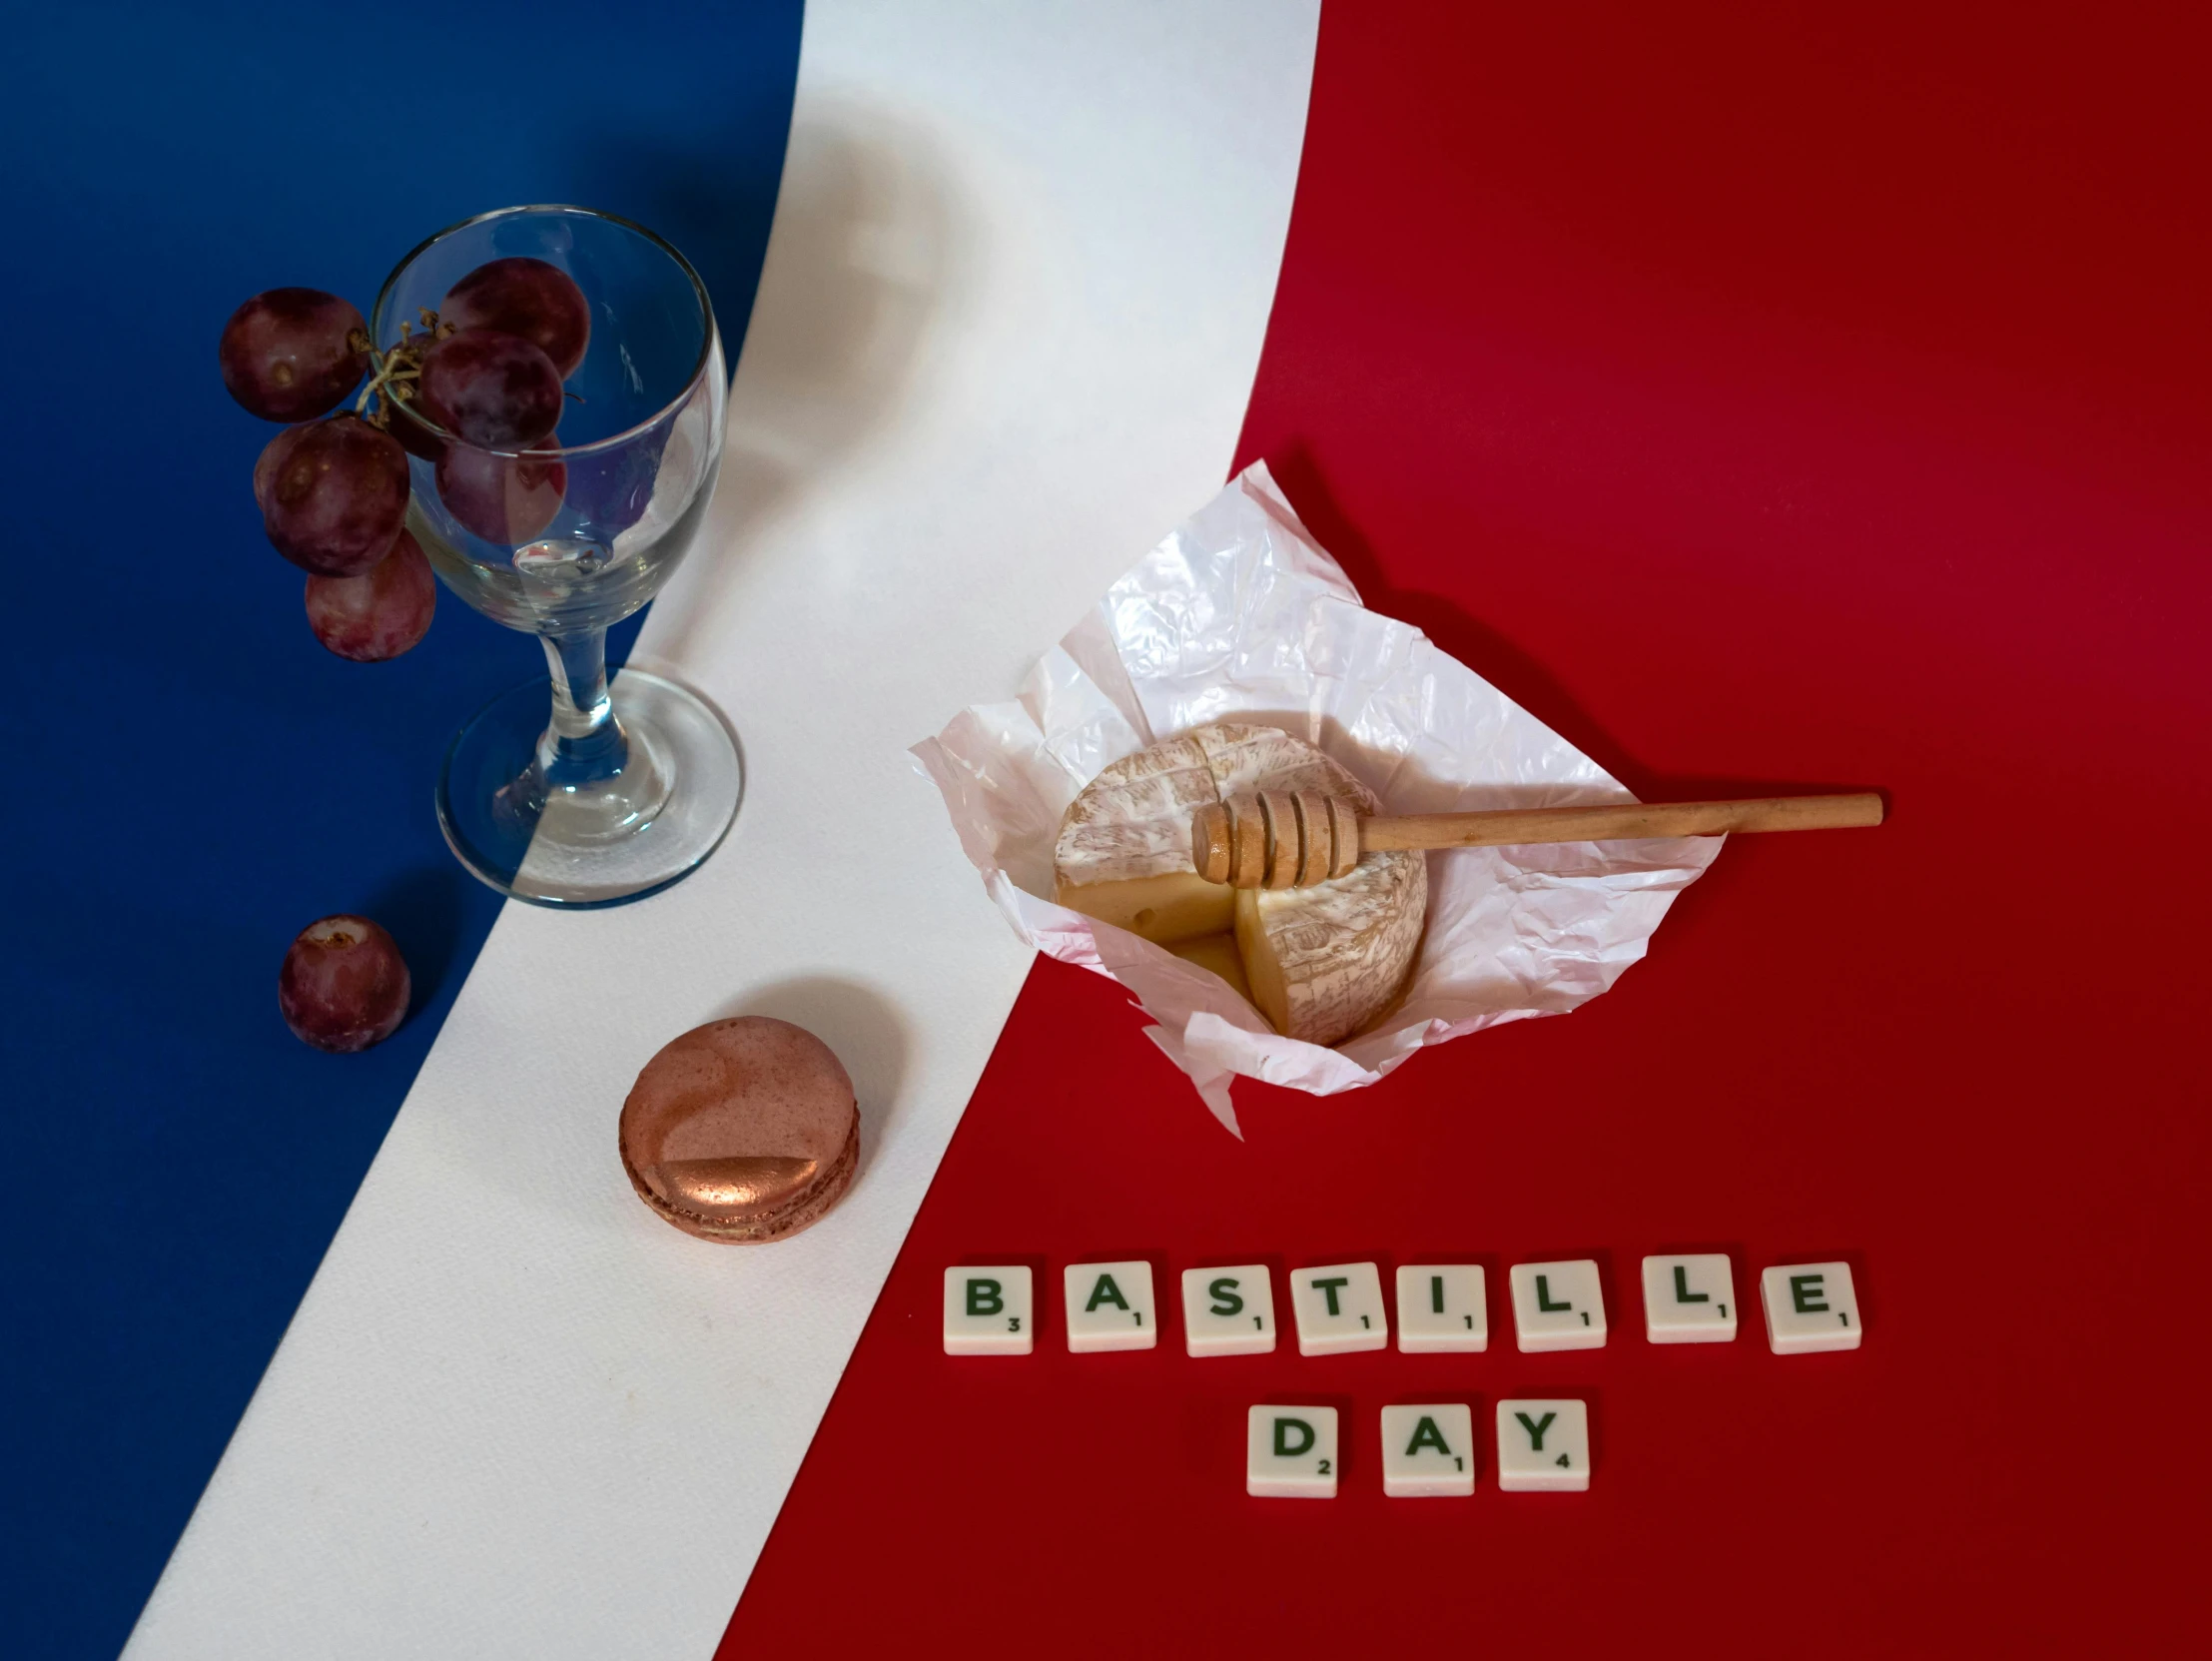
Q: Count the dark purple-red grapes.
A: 9